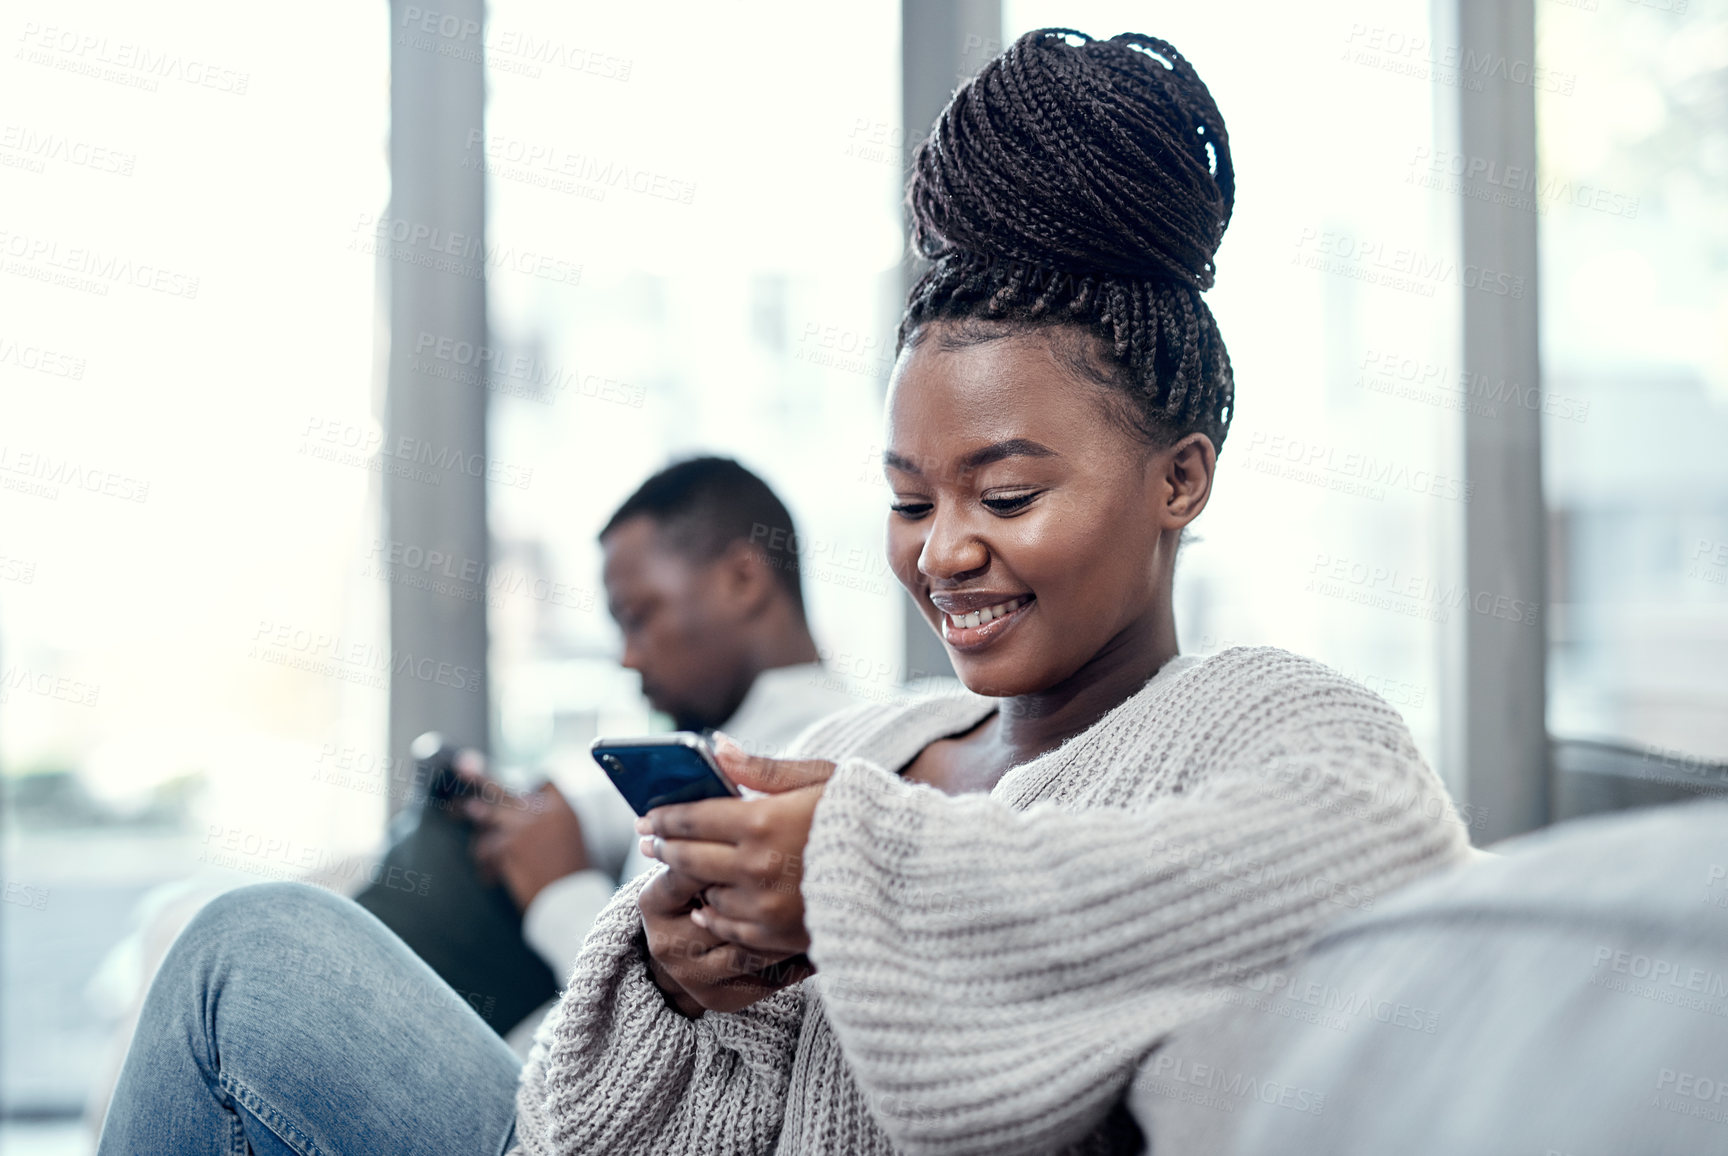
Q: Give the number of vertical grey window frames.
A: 3